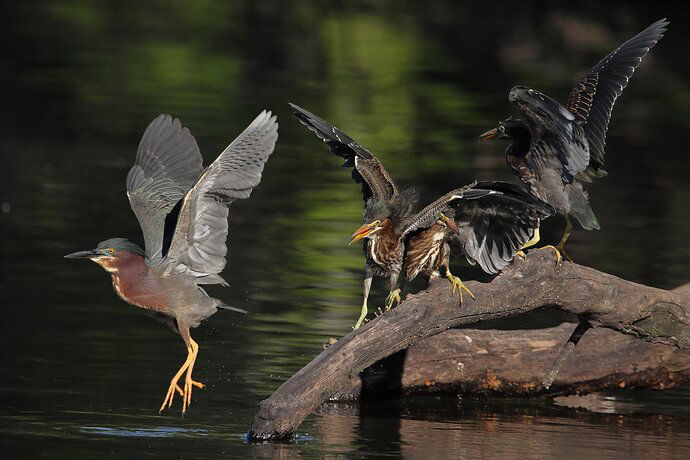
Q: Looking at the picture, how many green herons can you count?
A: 4